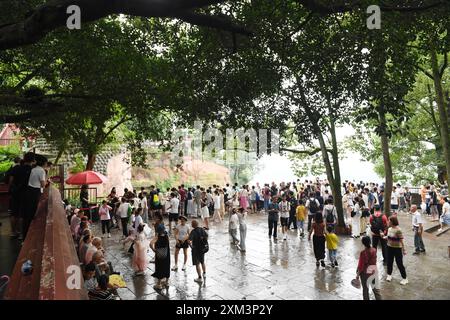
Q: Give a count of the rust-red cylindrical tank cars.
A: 0